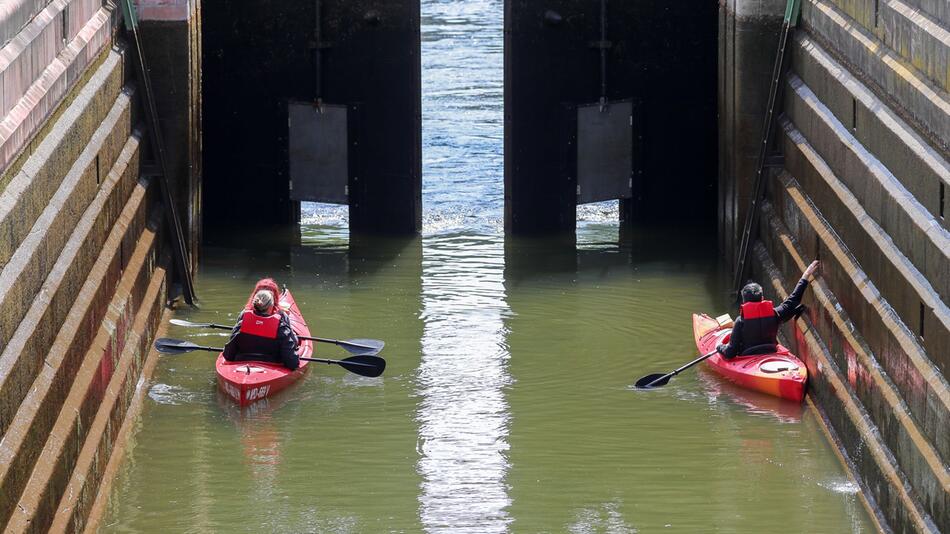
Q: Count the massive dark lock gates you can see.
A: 2